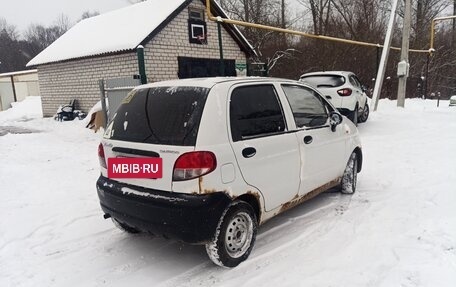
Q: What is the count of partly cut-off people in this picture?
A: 0